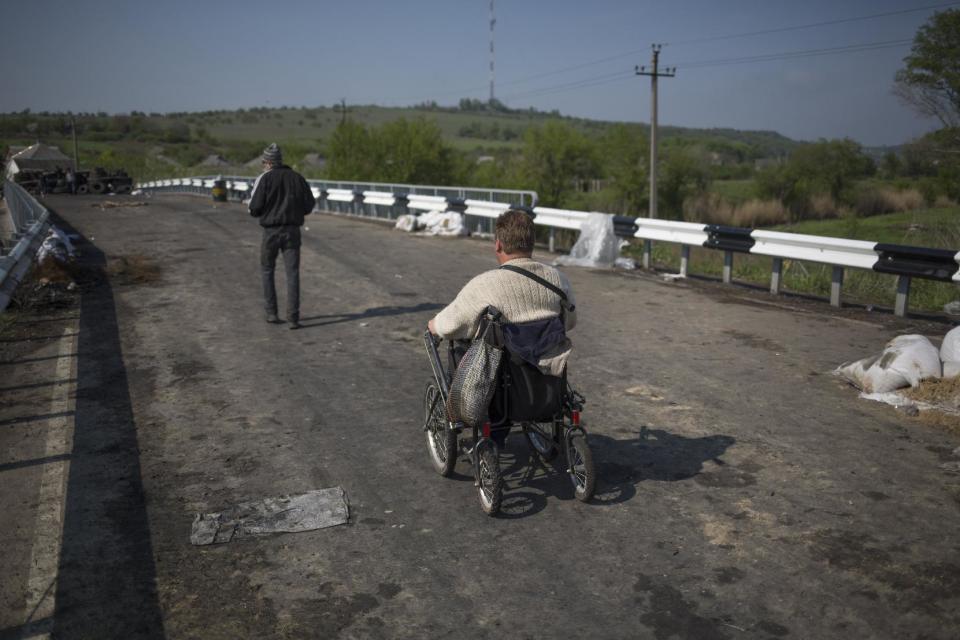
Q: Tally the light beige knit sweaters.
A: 1